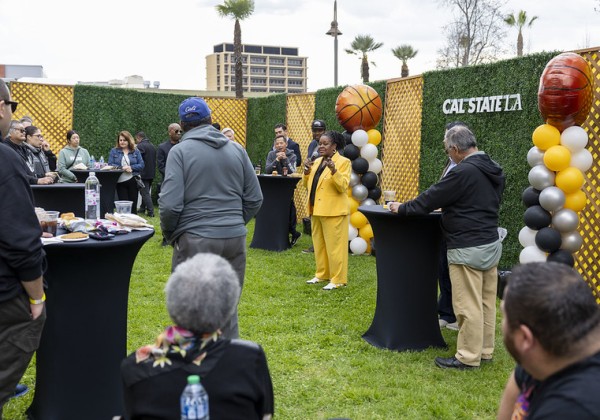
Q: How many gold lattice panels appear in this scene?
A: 5